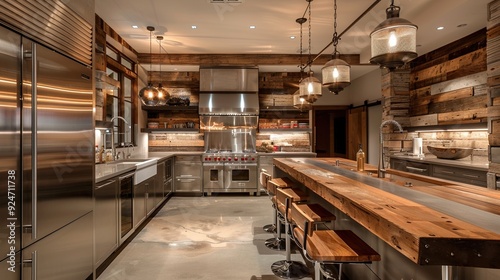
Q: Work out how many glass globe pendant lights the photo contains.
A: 2